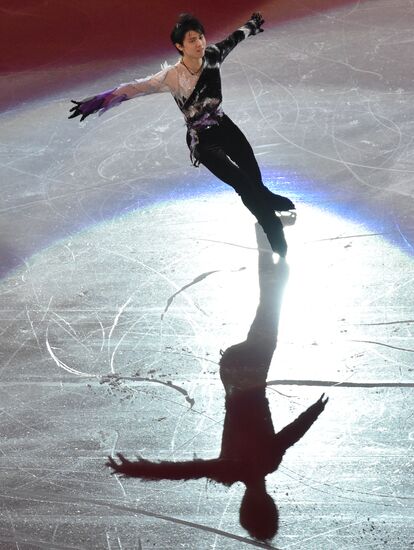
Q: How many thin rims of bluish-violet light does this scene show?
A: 1